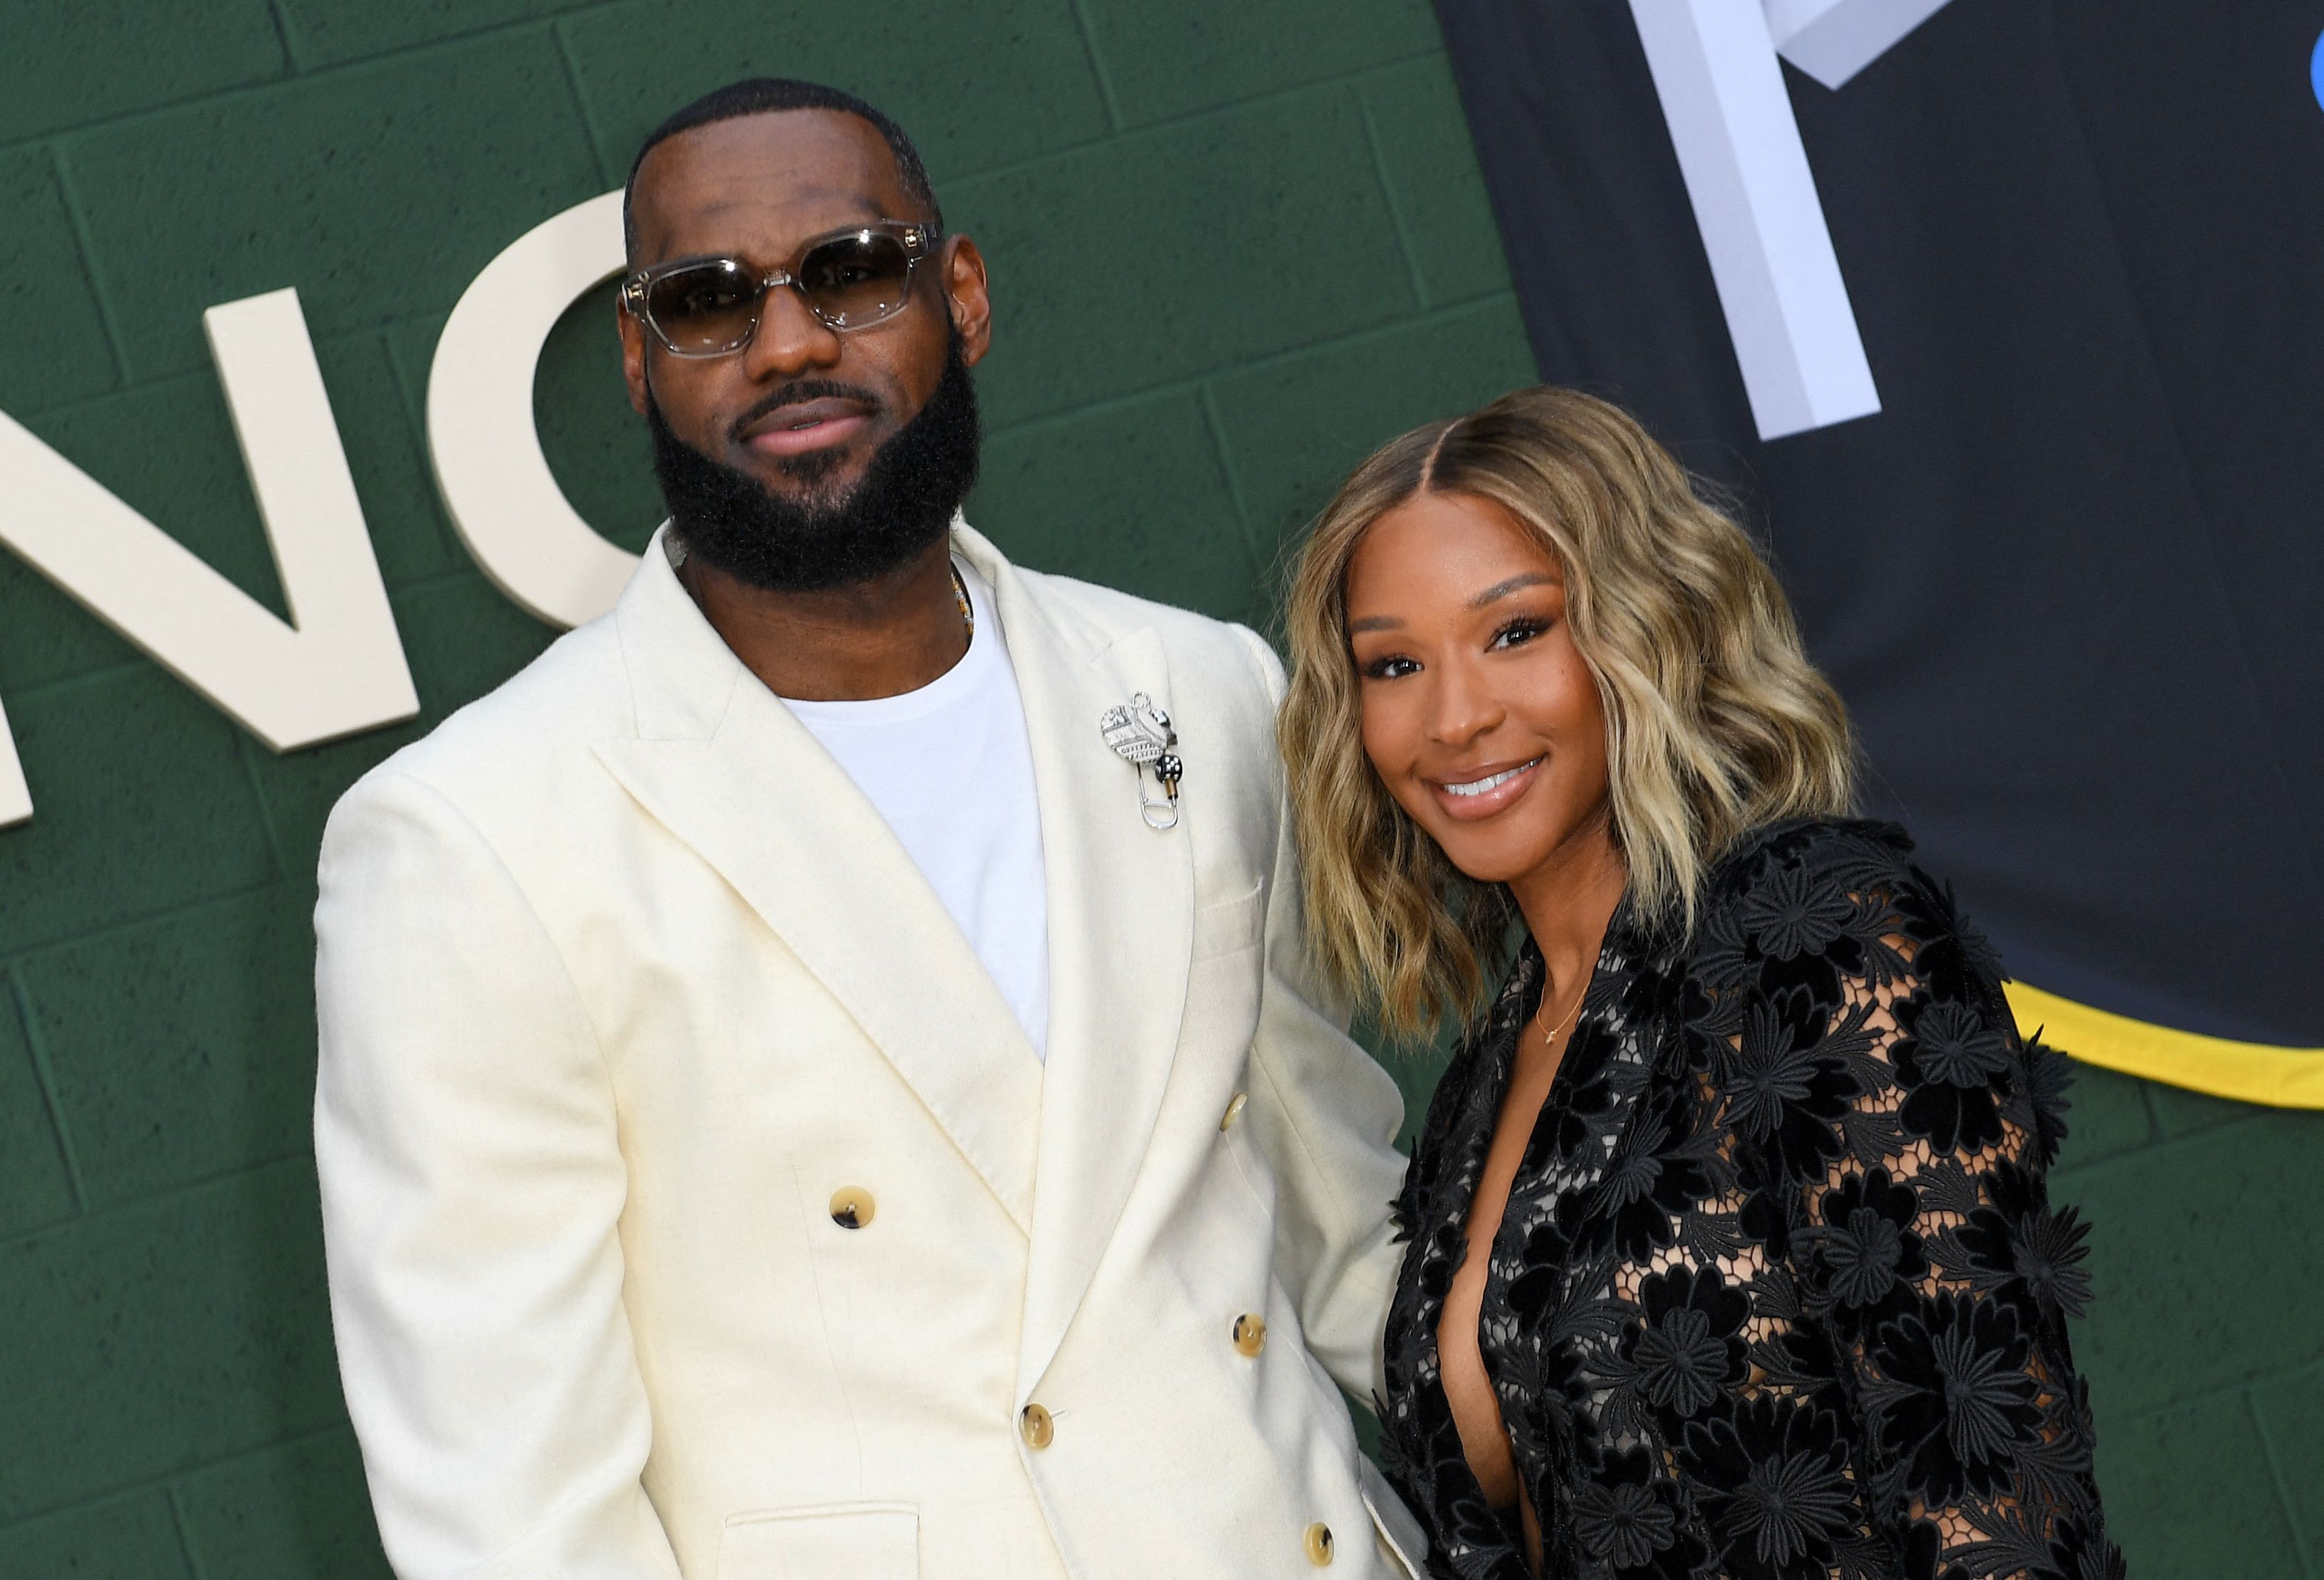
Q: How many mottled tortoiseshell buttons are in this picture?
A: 5